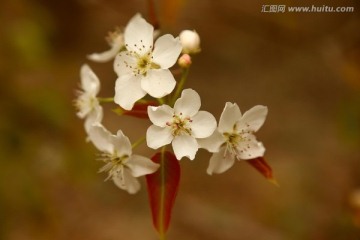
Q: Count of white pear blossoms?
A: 6